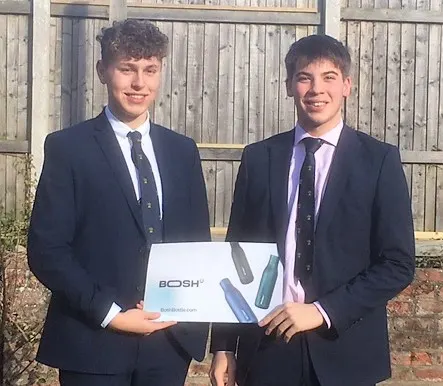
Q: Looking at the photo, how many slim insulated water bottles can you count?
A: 3